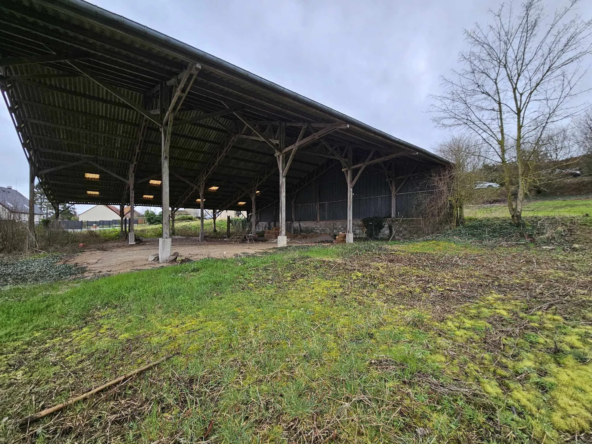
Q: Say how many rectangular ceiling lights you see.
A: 8